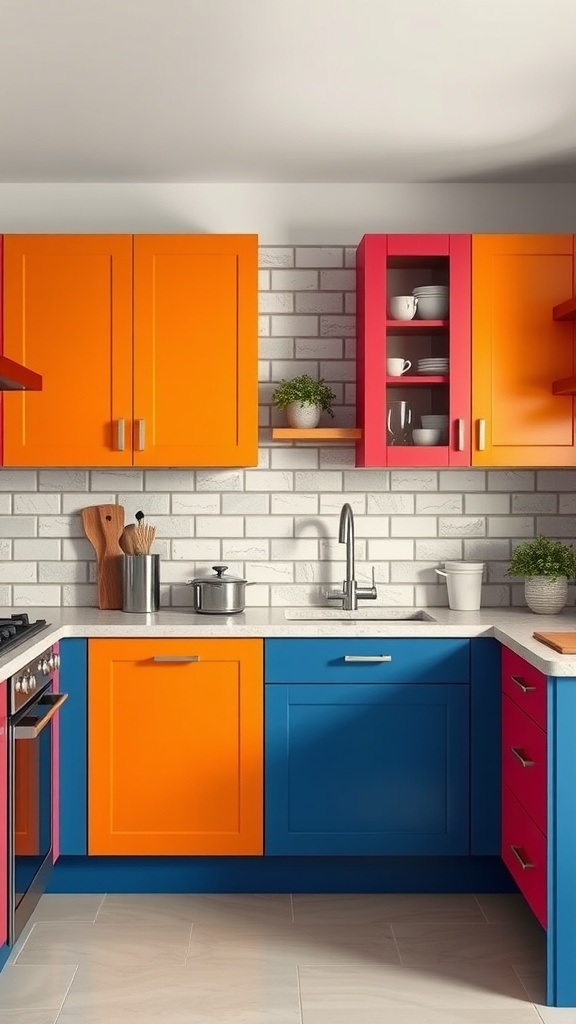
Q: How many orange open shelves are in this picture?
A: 1